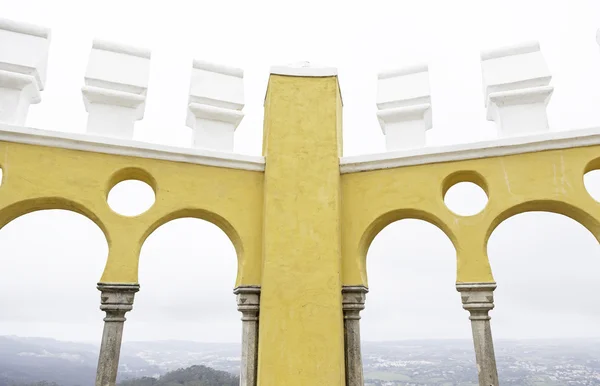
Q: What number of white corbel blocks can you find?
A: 5